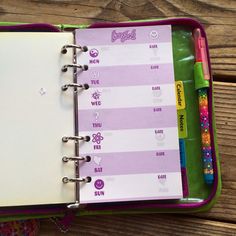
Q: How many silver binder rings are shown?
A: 6